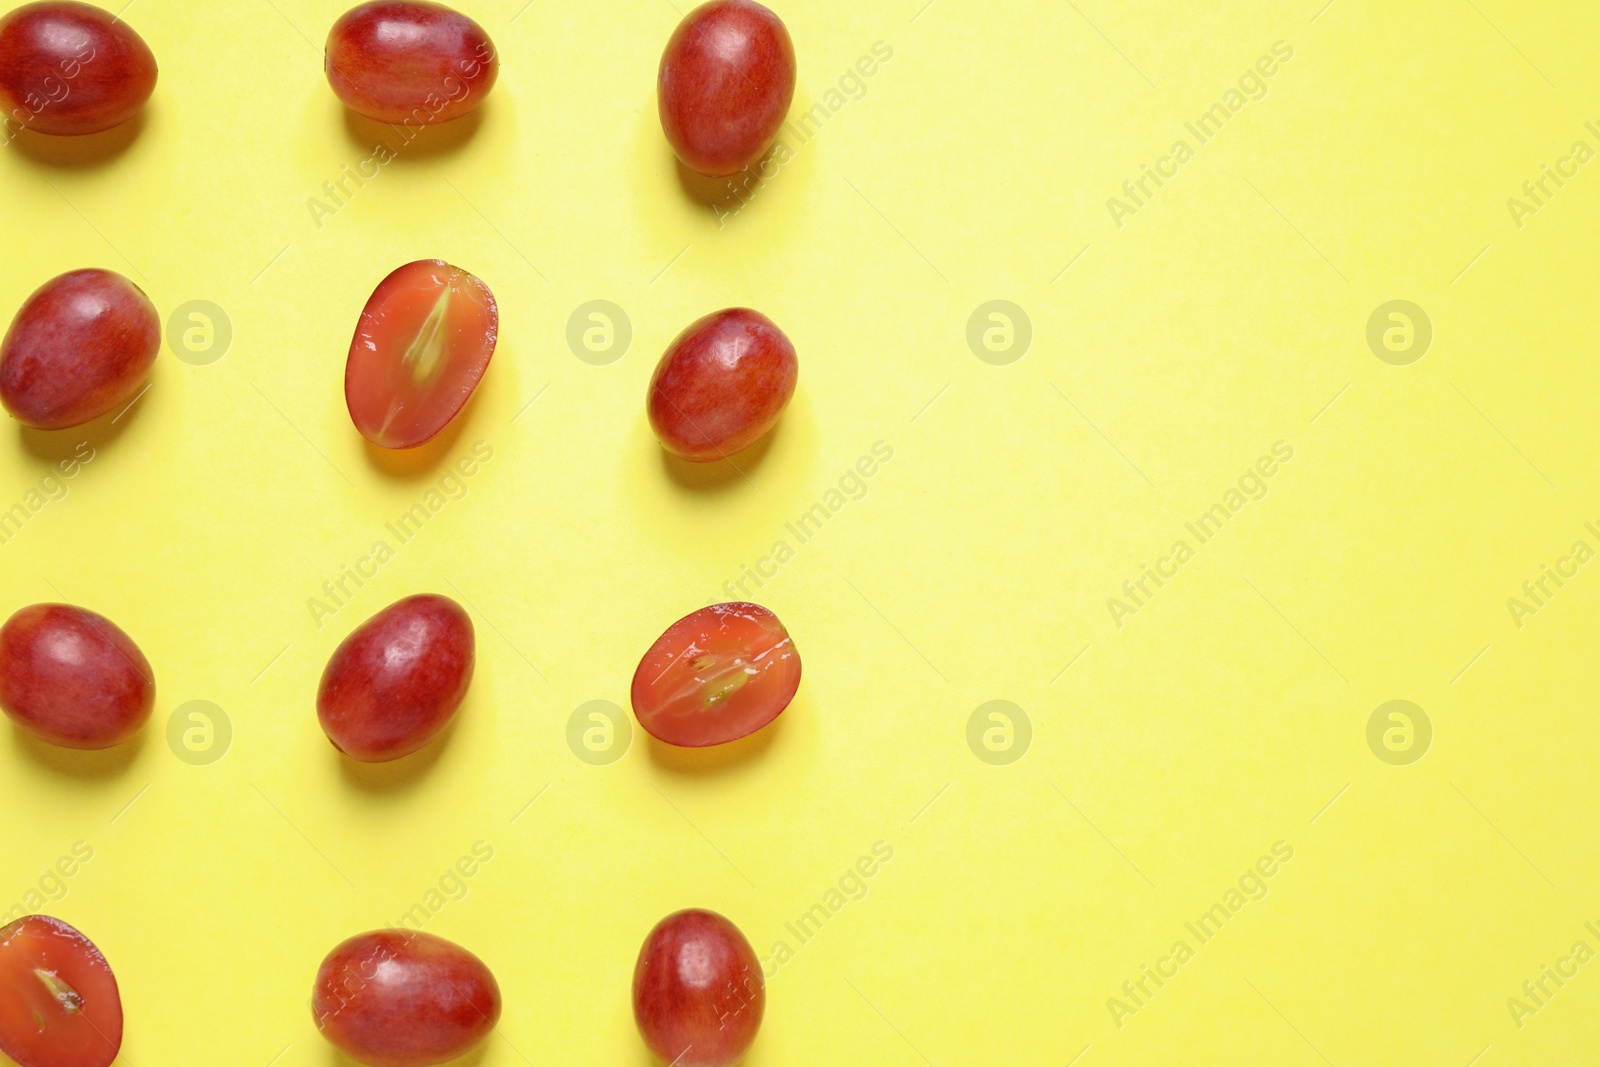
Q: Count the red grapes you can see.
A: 12